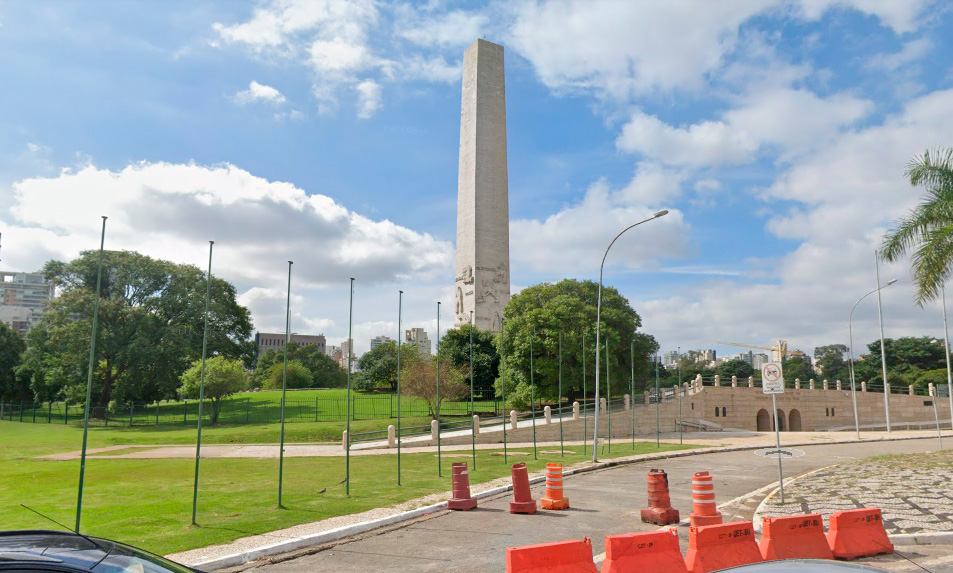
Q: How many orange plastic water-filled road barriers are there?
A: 5